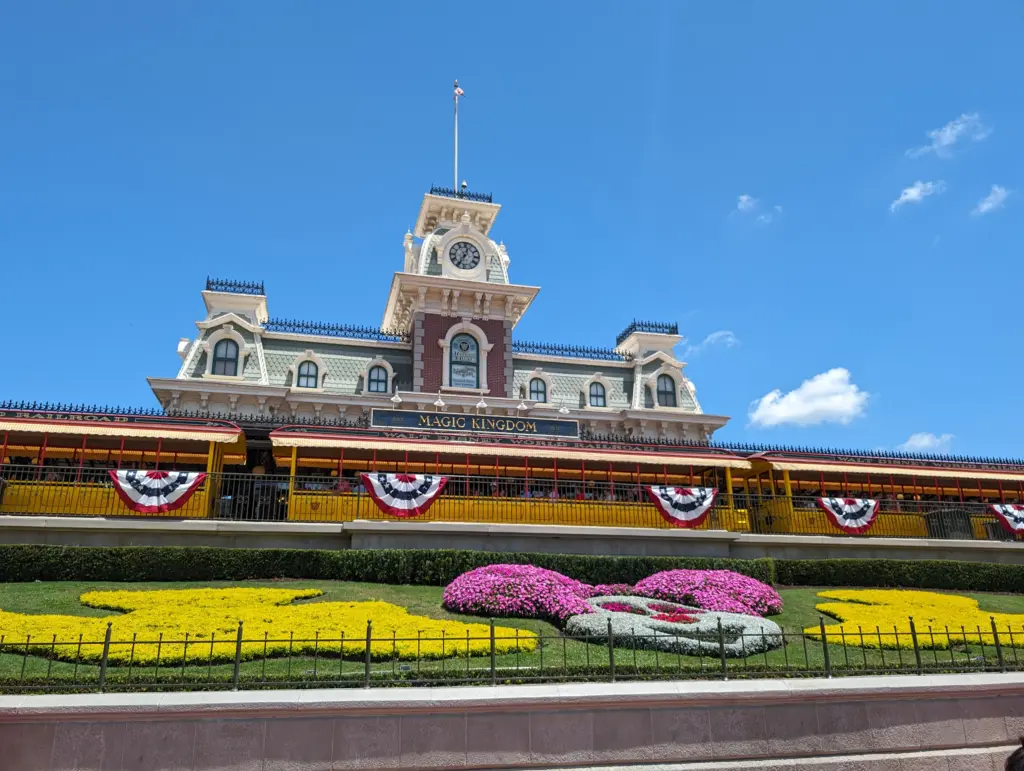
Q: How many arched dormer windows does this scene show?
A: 6